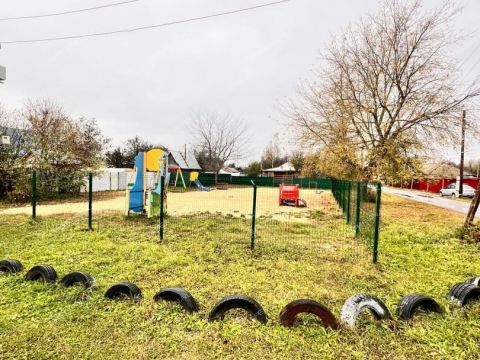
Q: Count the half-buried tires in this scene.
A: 11